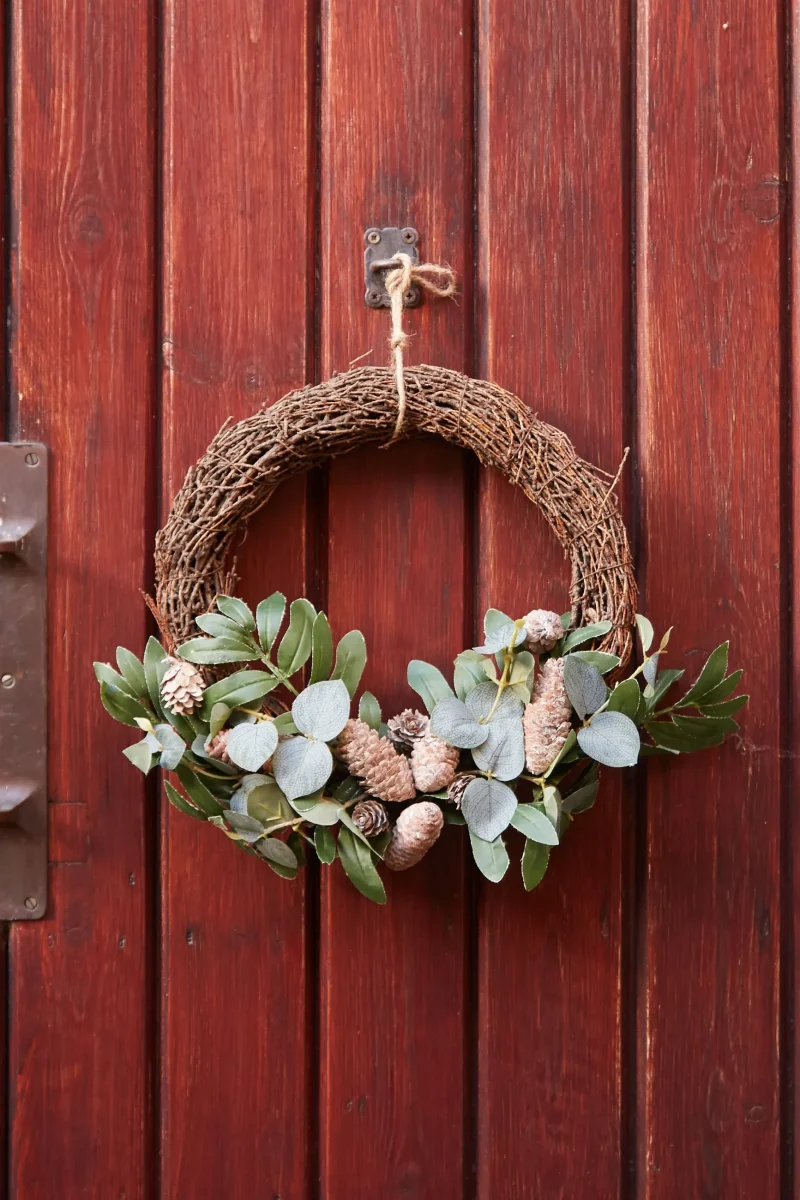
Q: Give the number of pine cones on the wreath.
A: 10